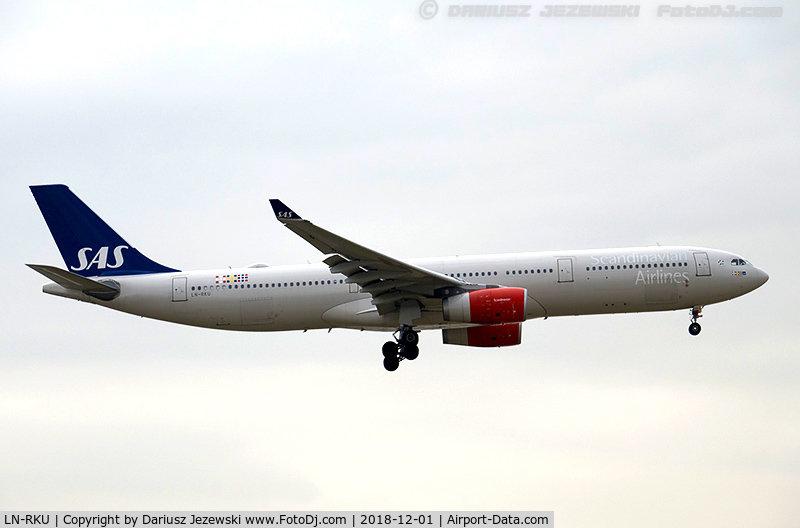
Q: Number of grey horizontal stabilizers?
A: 1